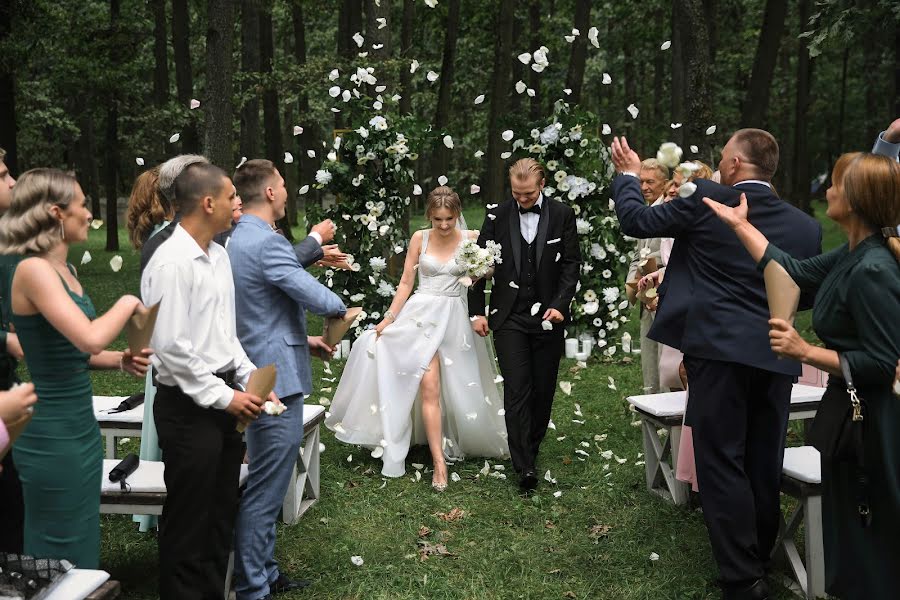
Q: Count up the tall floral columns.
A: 2